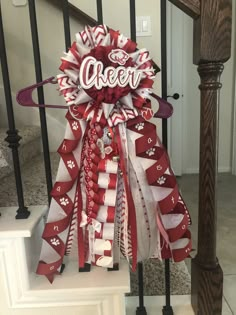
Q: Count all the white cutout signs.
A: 2